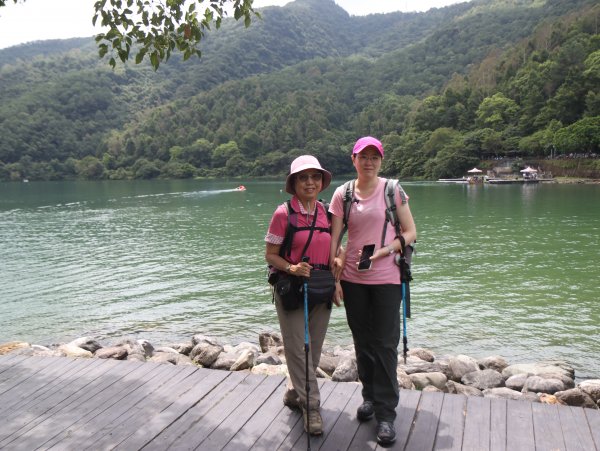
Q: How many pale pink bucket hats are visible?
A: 1